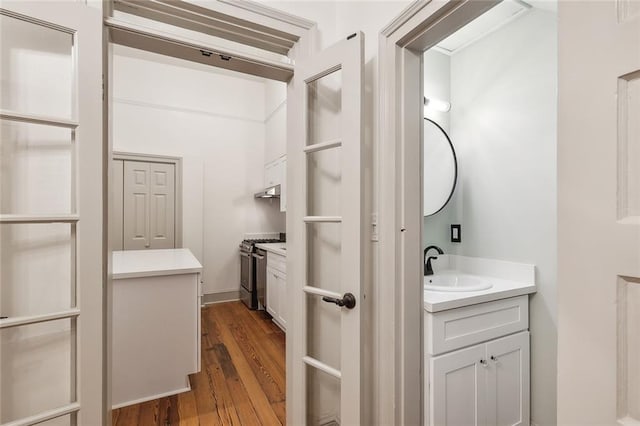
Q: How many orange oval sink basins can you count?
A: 0